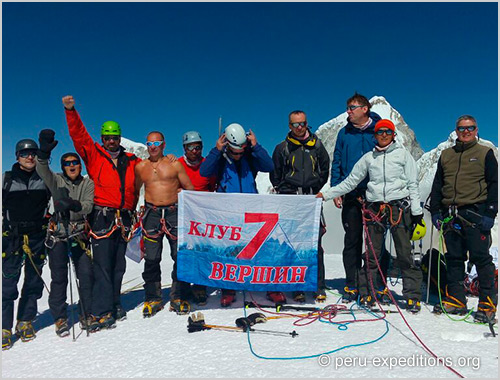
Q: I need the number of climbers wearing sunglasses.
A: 10